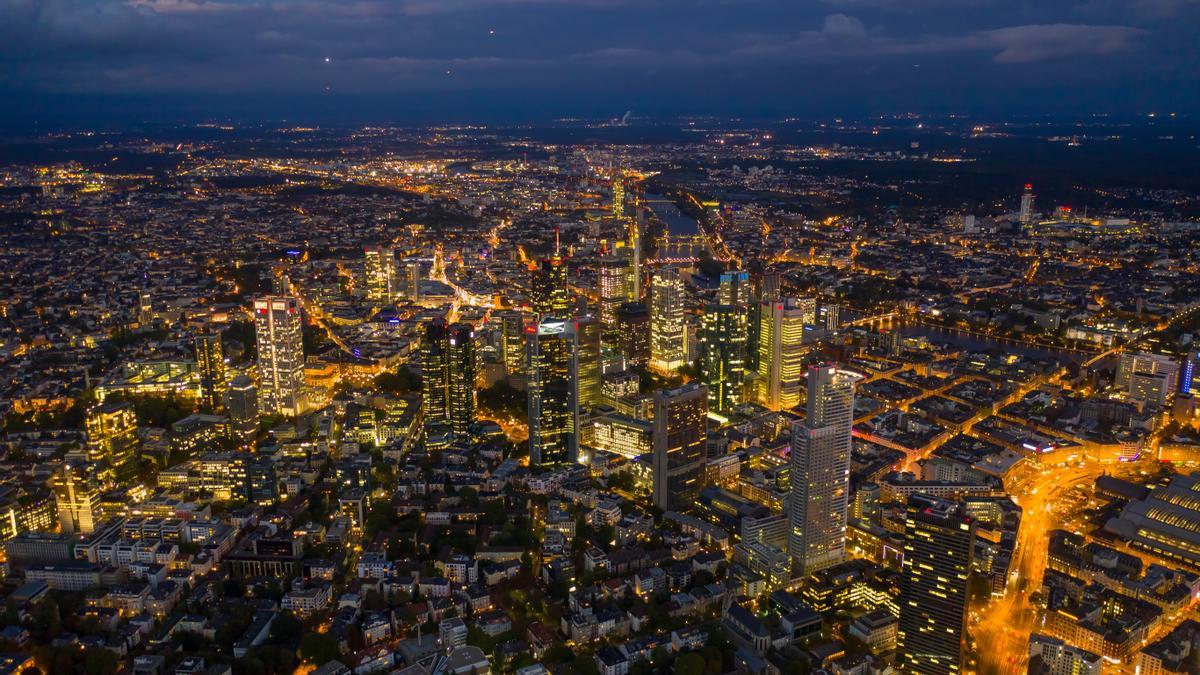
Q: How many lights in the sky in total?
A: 4